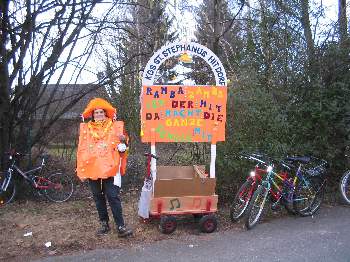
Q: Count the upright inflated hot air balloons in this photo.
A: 0